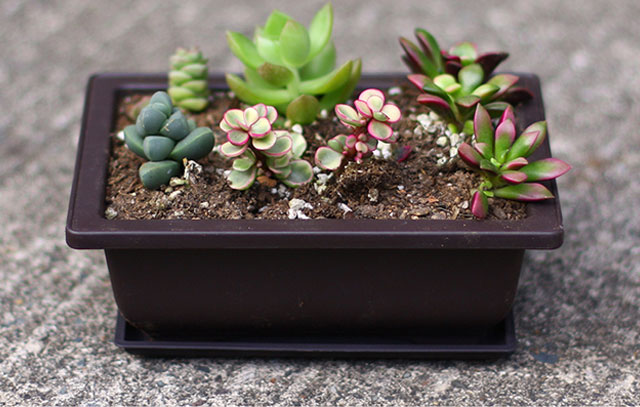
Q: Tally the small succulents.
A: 7